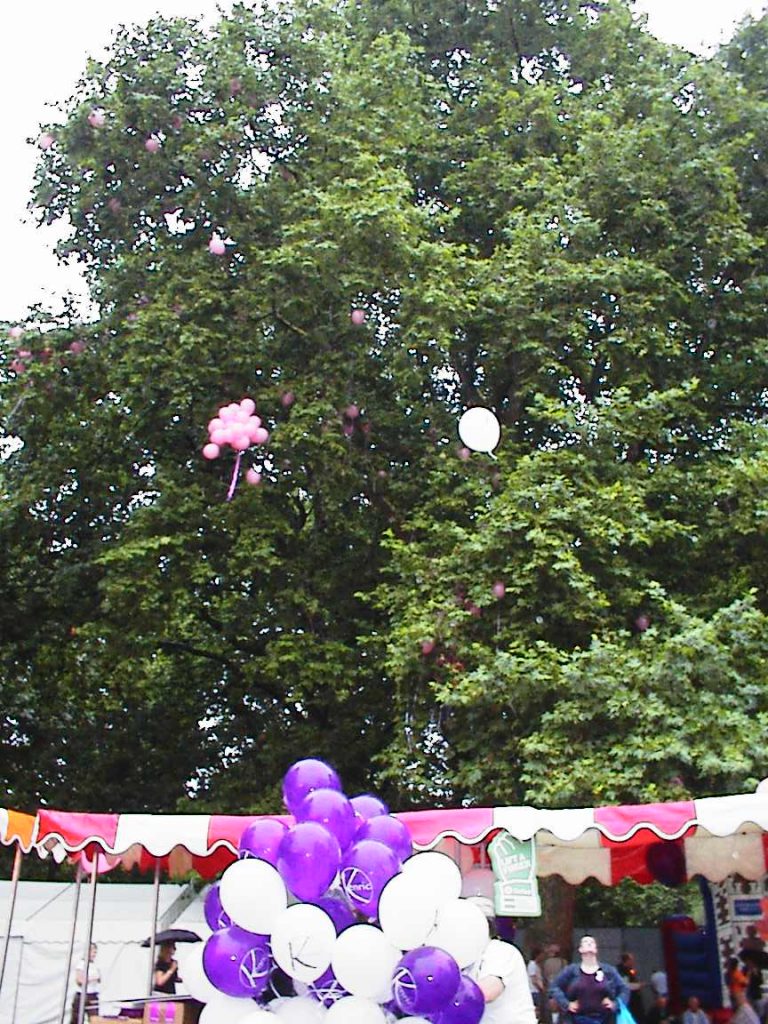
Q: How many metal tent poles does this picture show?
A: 4